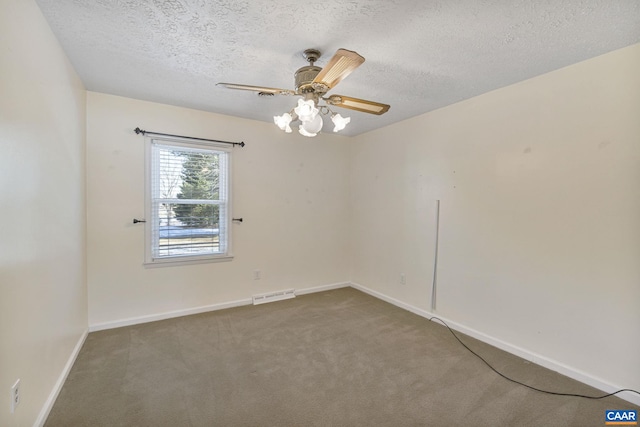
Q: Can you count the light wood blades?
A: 3